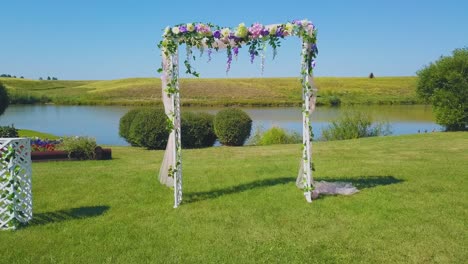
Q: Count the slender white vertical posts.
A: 2